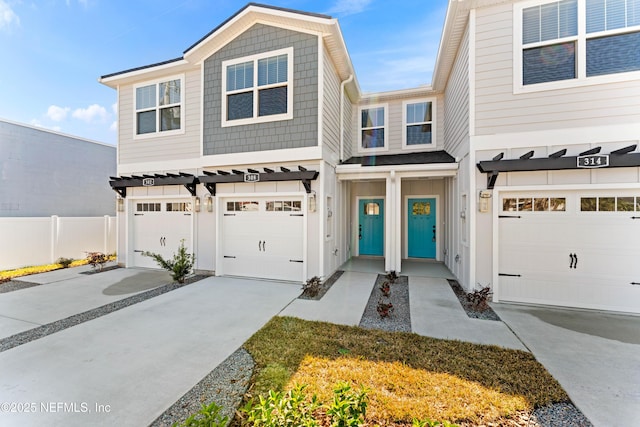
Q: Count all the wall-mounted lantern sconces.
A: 5